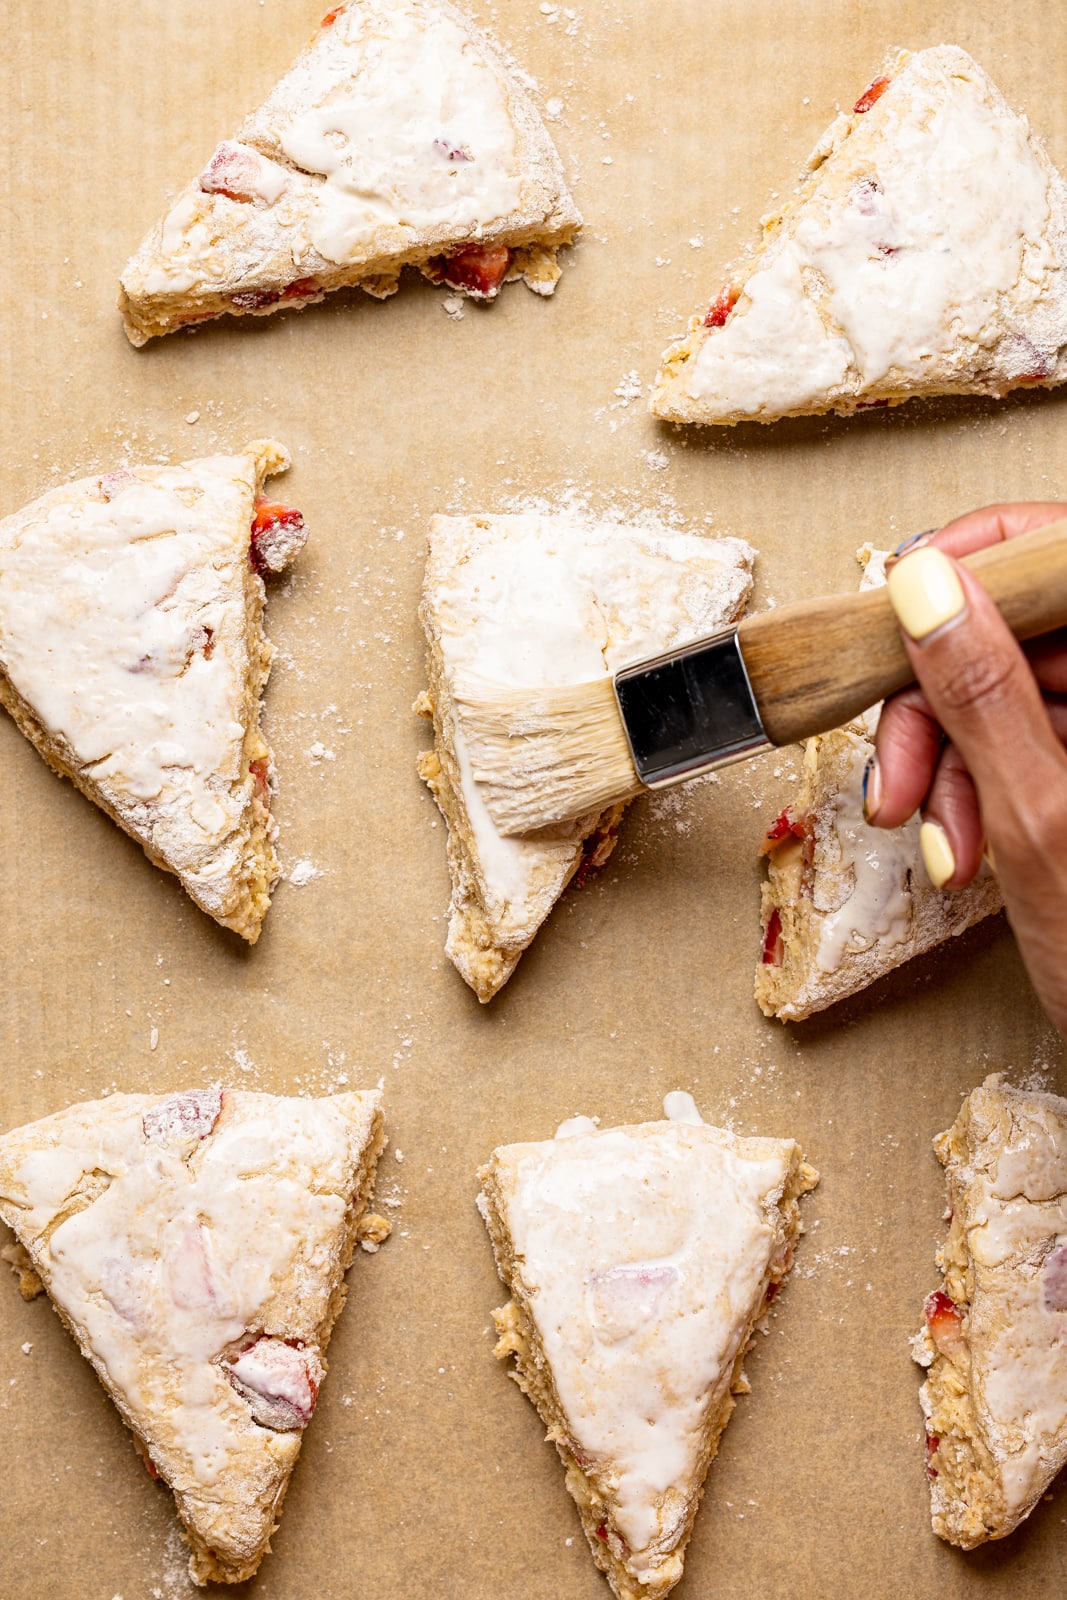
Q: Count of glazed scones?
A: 8